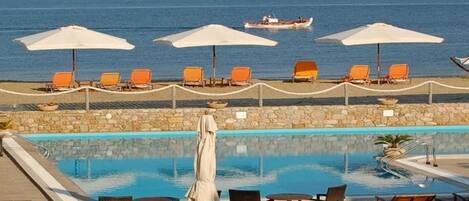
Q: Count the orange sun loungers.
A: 8